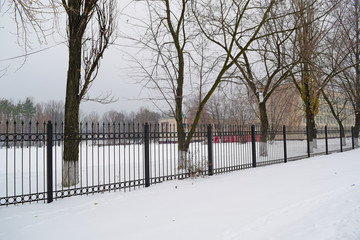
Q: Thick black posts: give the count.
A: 9